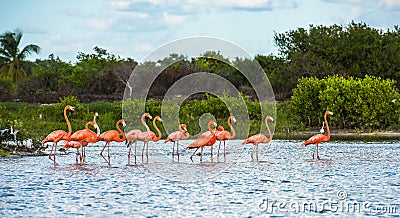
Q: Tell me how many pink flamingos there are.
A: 12